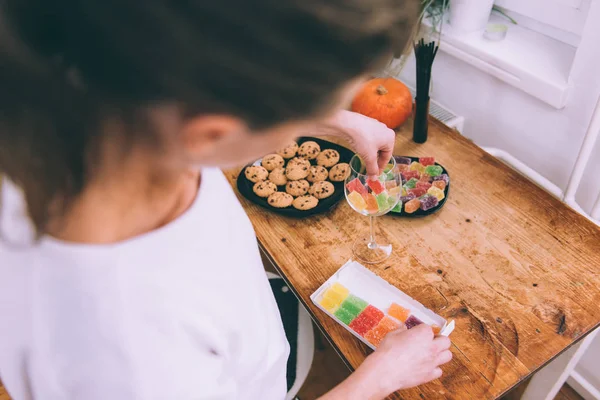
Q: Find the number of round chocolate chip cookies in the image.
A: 14